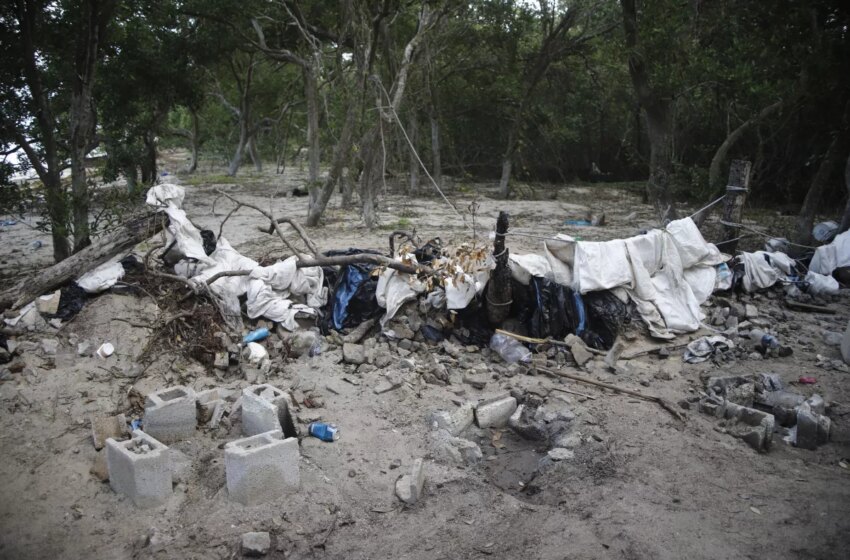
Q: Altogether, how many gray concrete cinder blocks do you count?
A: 4